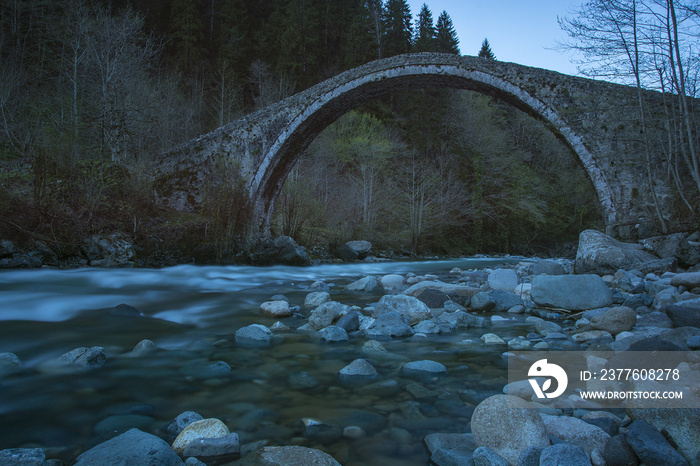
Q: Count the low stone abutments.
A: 2